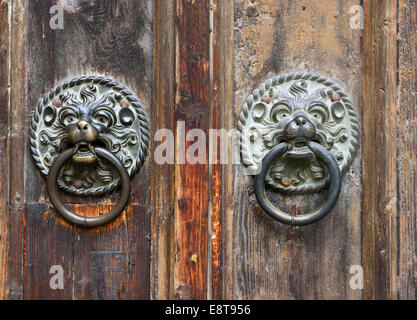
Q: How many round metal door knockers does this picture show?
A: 2